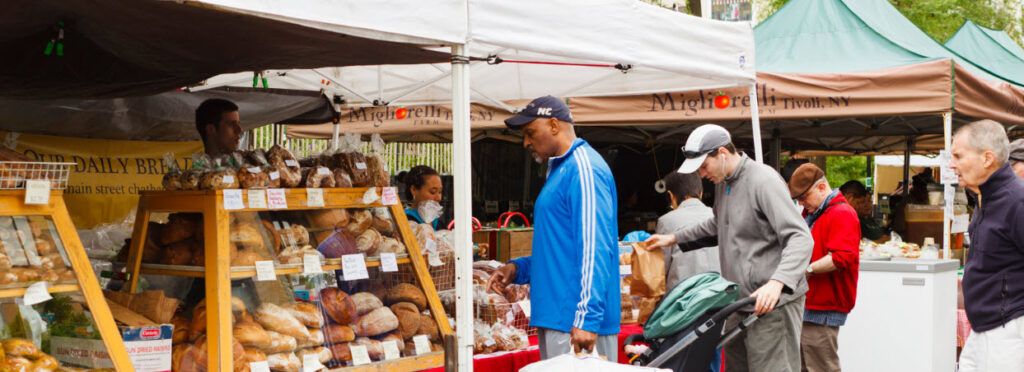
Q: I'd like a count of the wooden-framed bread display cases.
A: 2